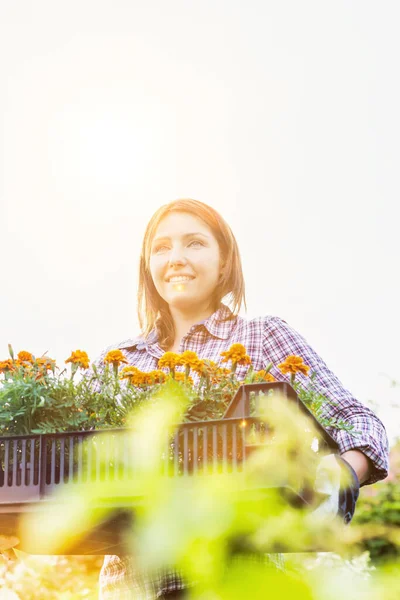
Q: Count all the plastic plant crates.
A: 1